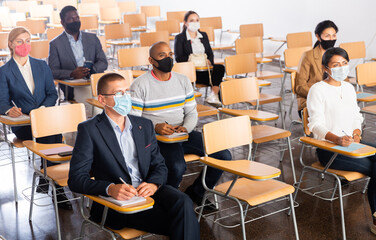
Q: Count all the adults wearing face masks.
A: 7